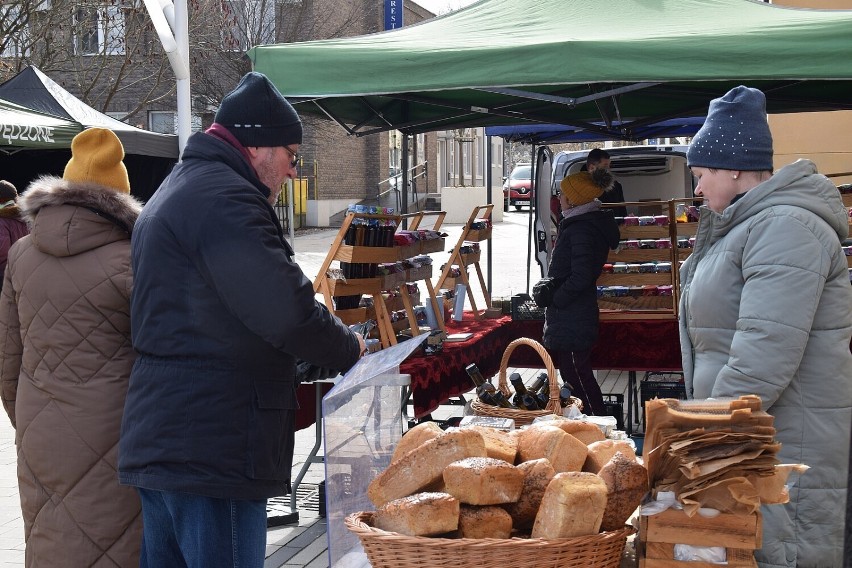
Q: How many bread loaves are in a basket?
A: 12